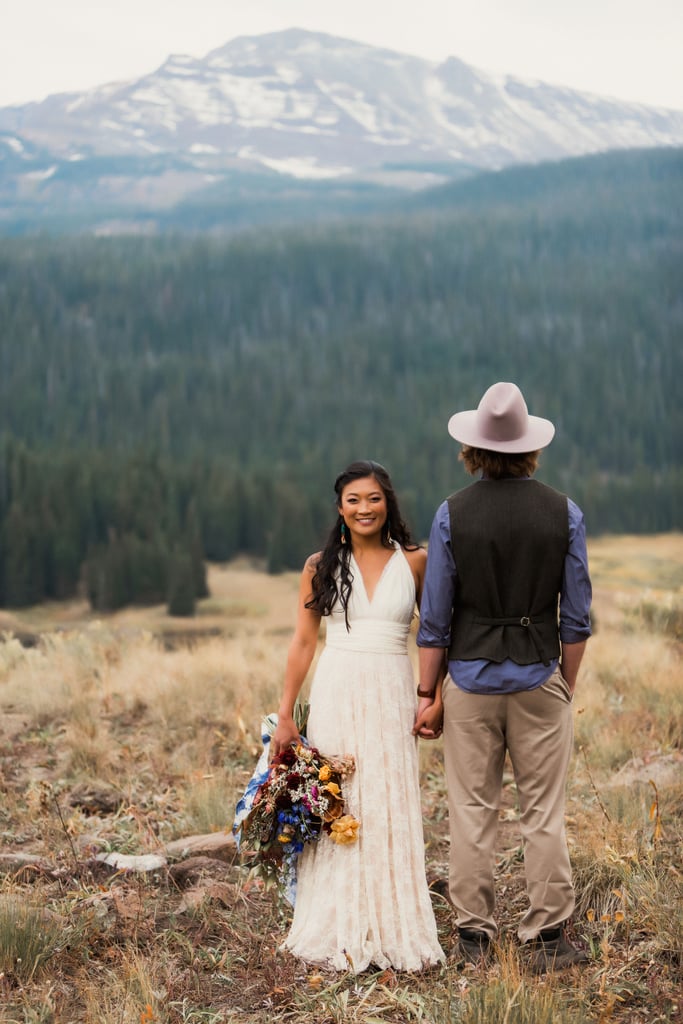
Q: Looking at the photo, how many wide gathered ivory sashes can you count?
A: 1